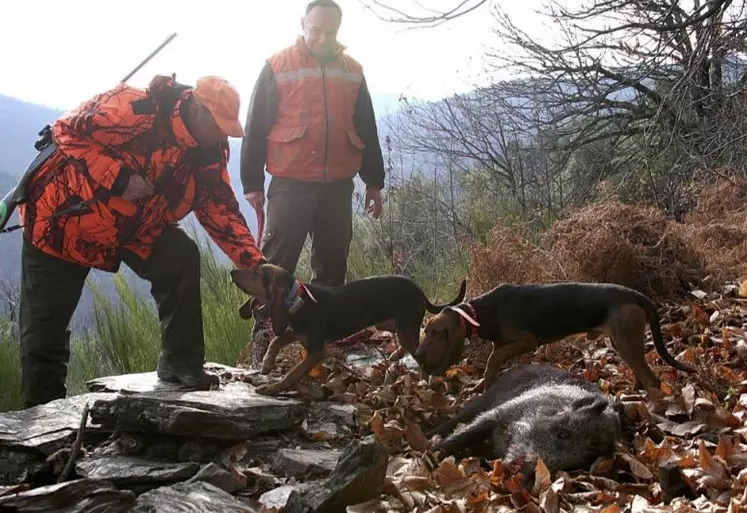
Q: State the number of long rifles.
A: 1